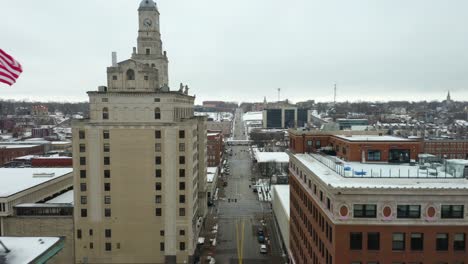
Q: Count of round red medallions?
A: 3